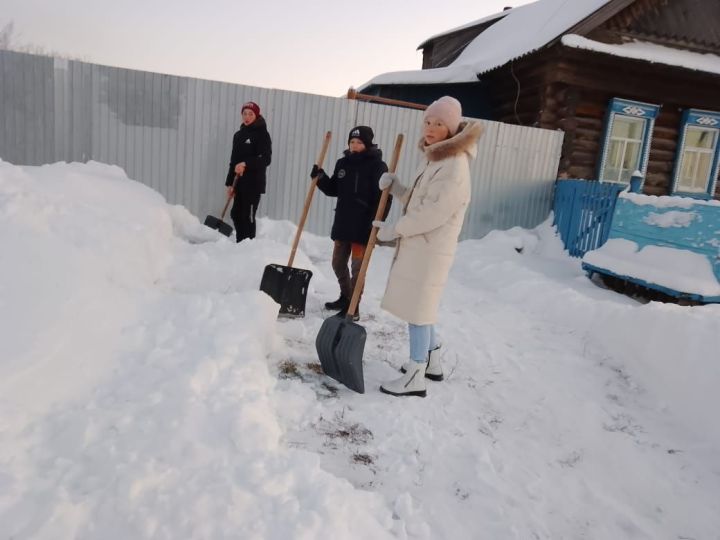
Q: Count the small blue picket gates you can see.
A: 1